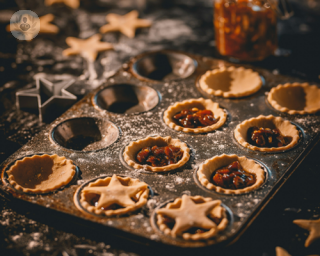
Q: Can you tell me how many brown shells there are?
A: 9